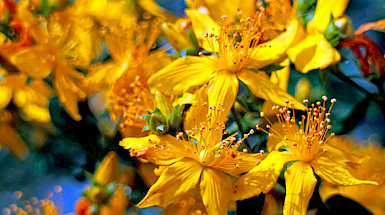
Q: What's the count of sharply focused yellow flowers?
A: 3